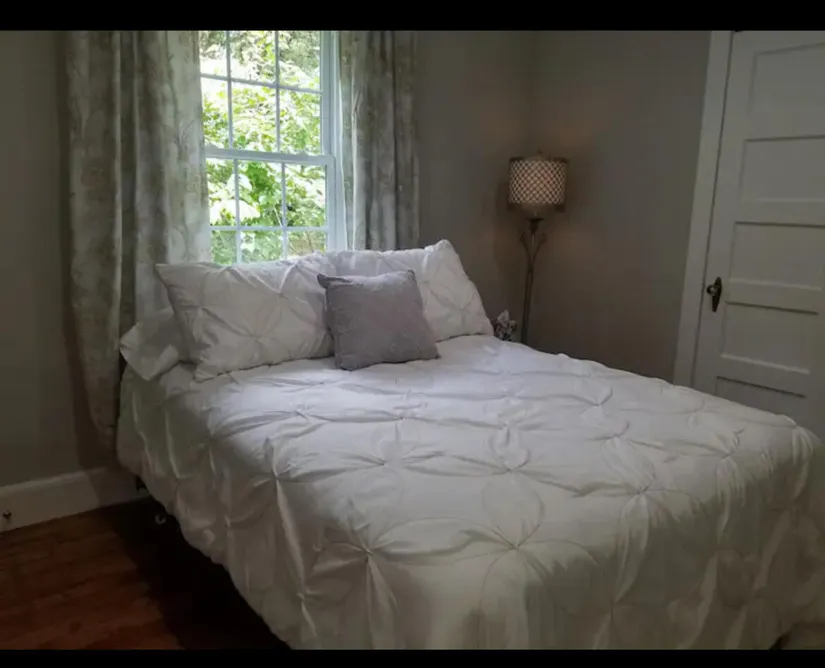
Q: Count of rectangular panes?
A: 12